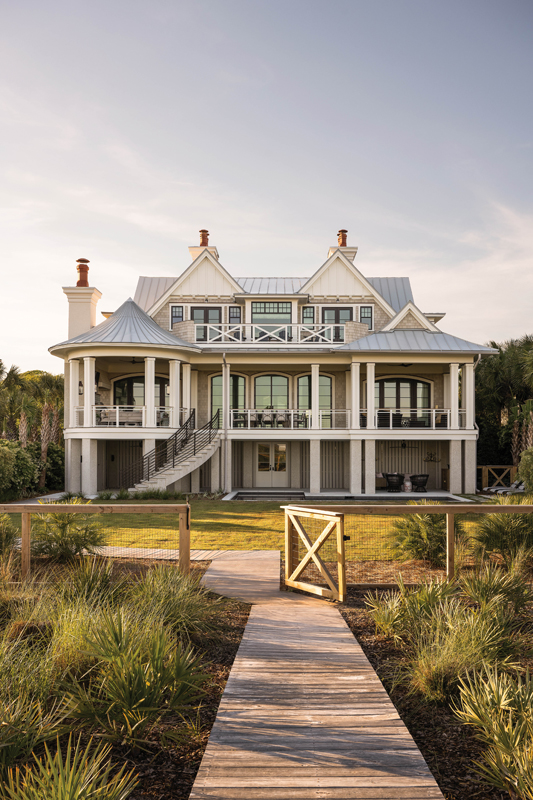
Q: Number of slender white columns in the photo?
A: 11